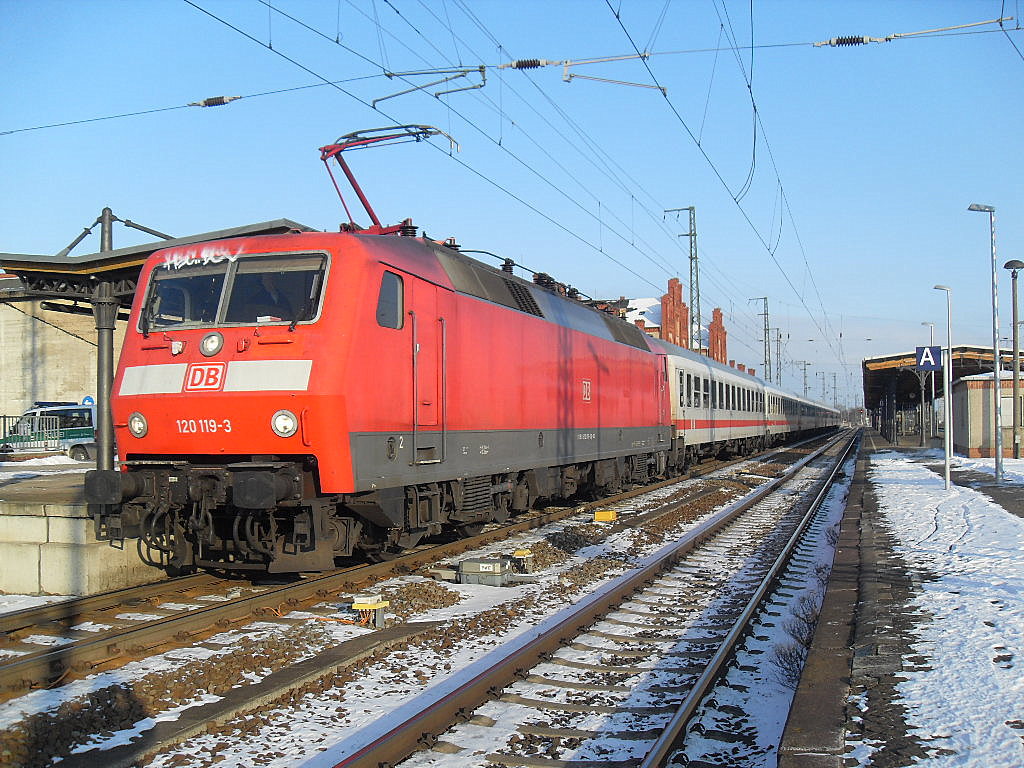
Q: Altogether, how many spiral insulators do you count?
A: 3